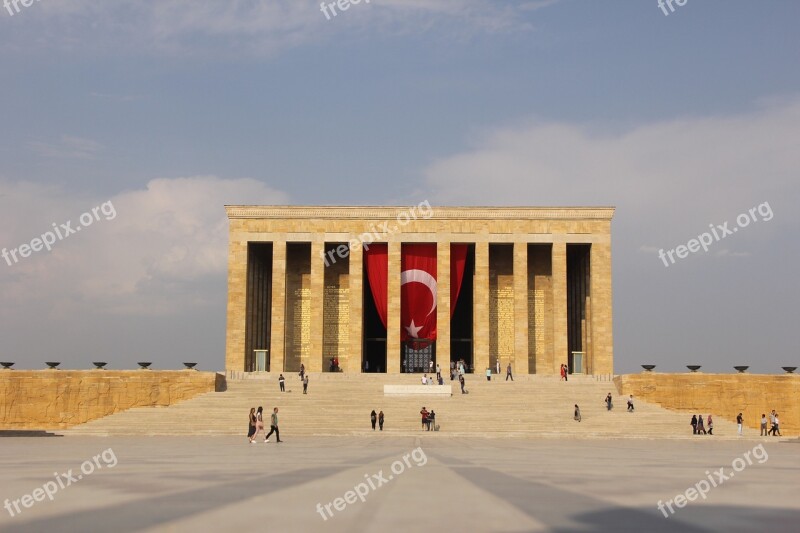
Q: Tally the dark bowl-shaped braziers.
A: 9